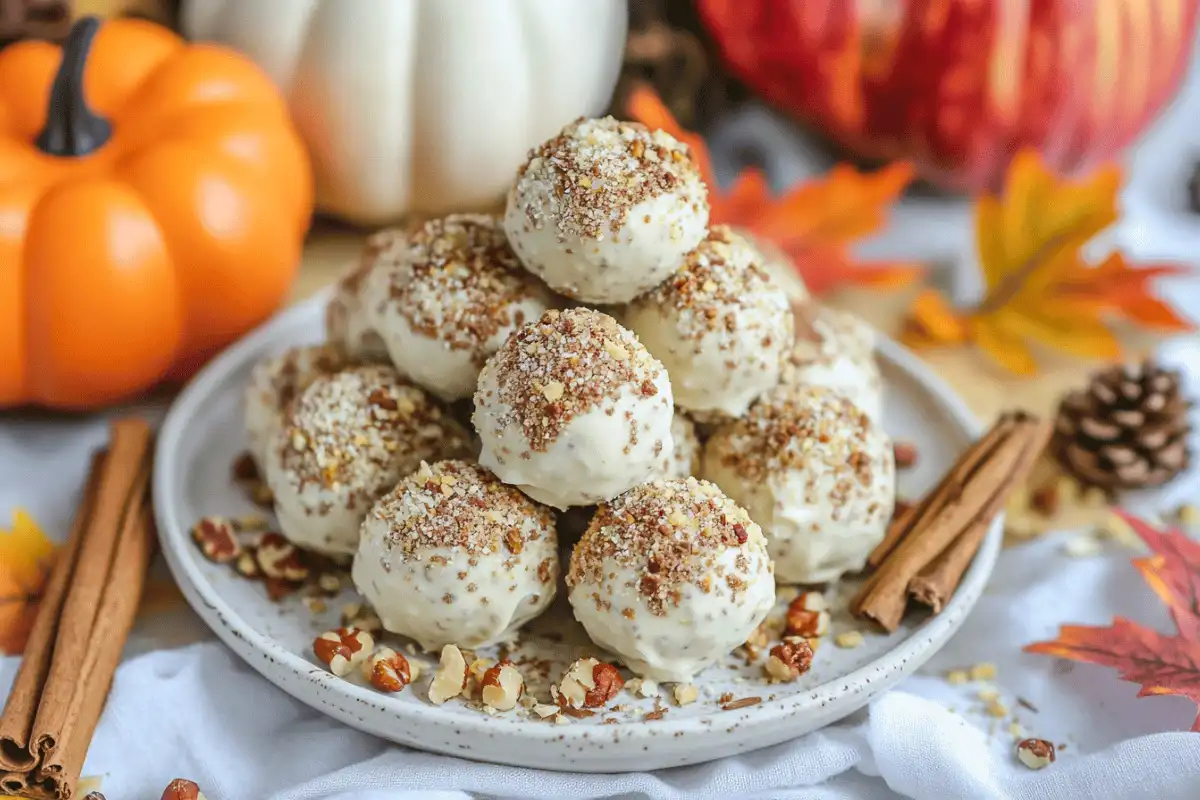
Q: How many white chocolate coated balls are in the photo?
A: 13